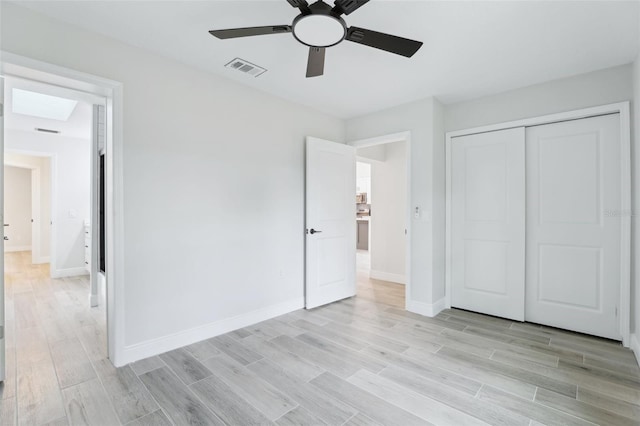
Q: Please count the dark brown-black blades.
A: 5